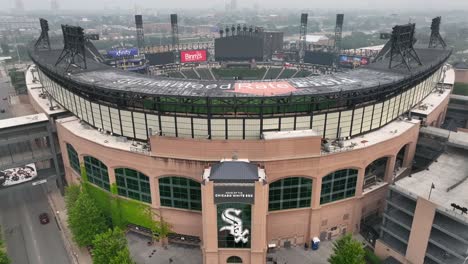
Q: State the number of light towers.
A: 8